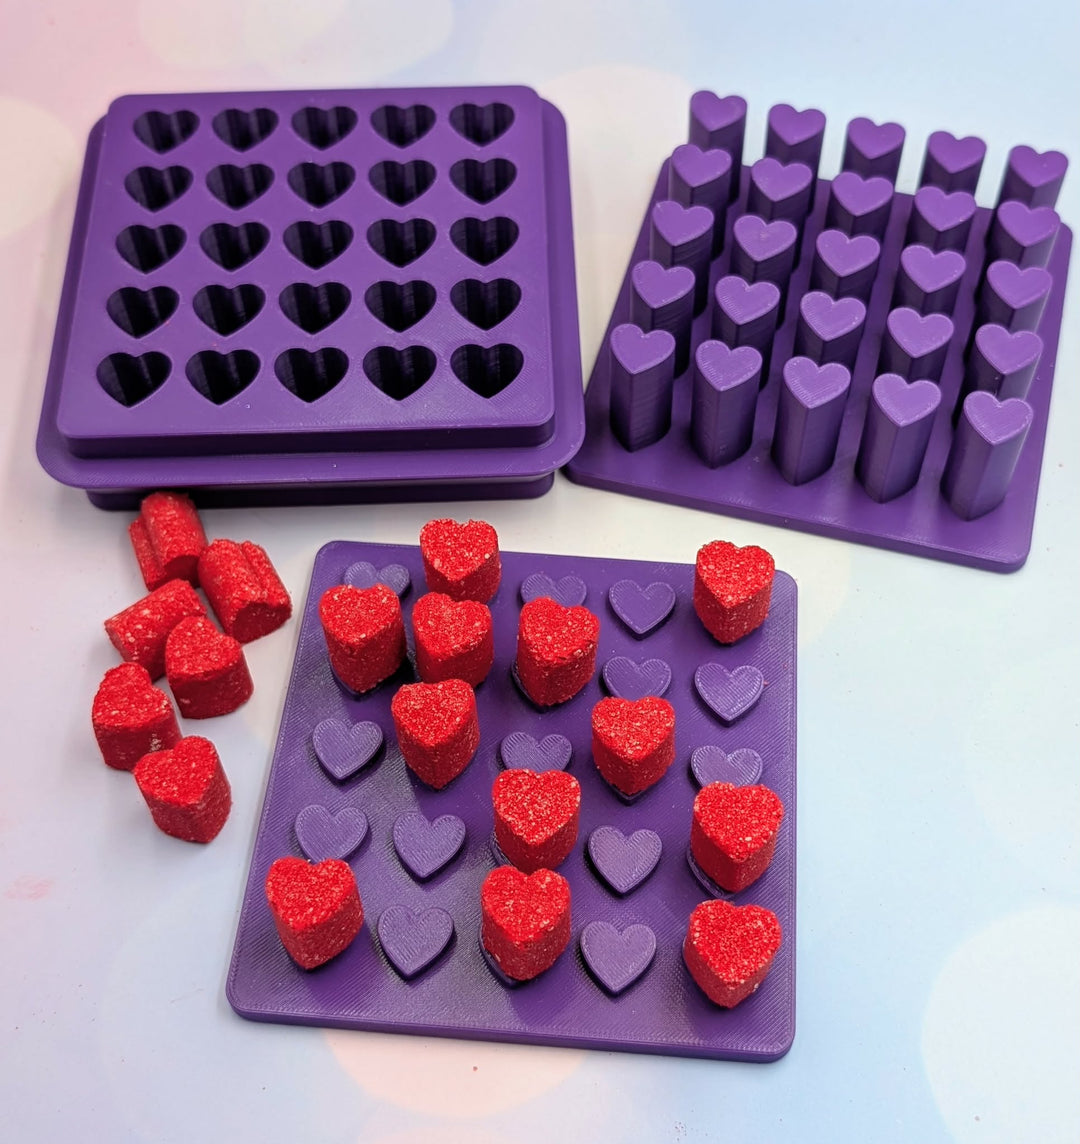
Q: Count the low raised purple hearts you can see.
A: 13